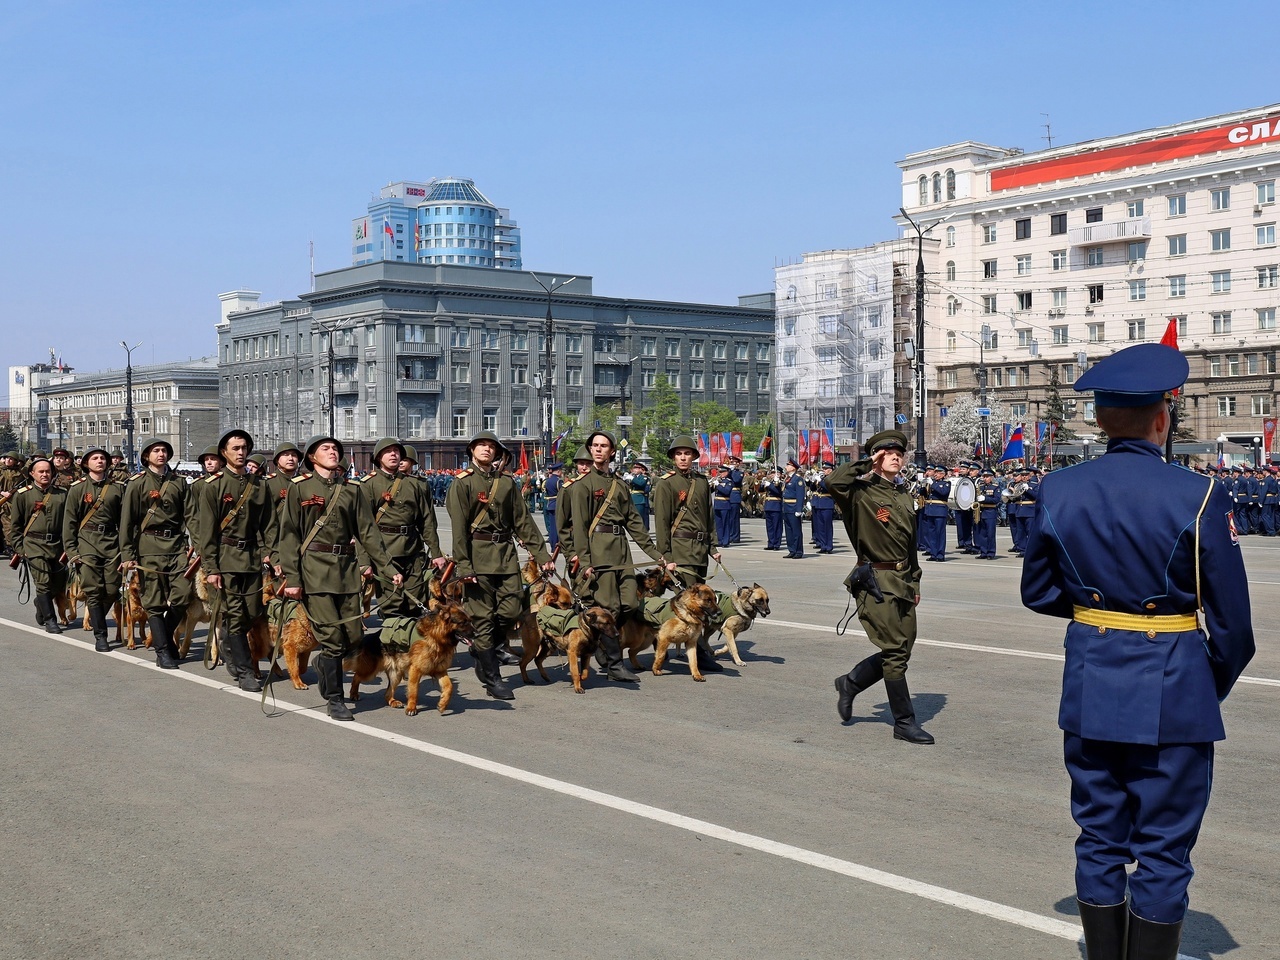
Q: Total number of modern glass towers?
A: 1